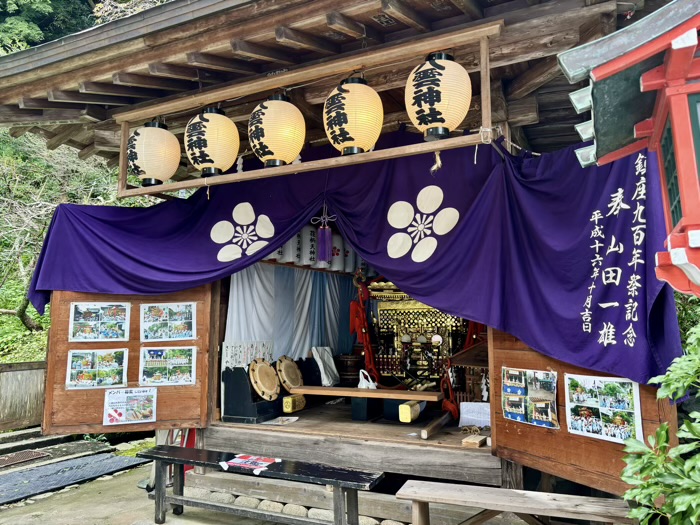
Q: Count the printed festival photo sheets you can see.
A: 6